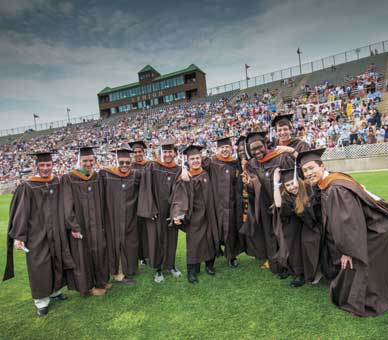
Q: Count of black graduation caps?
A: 12